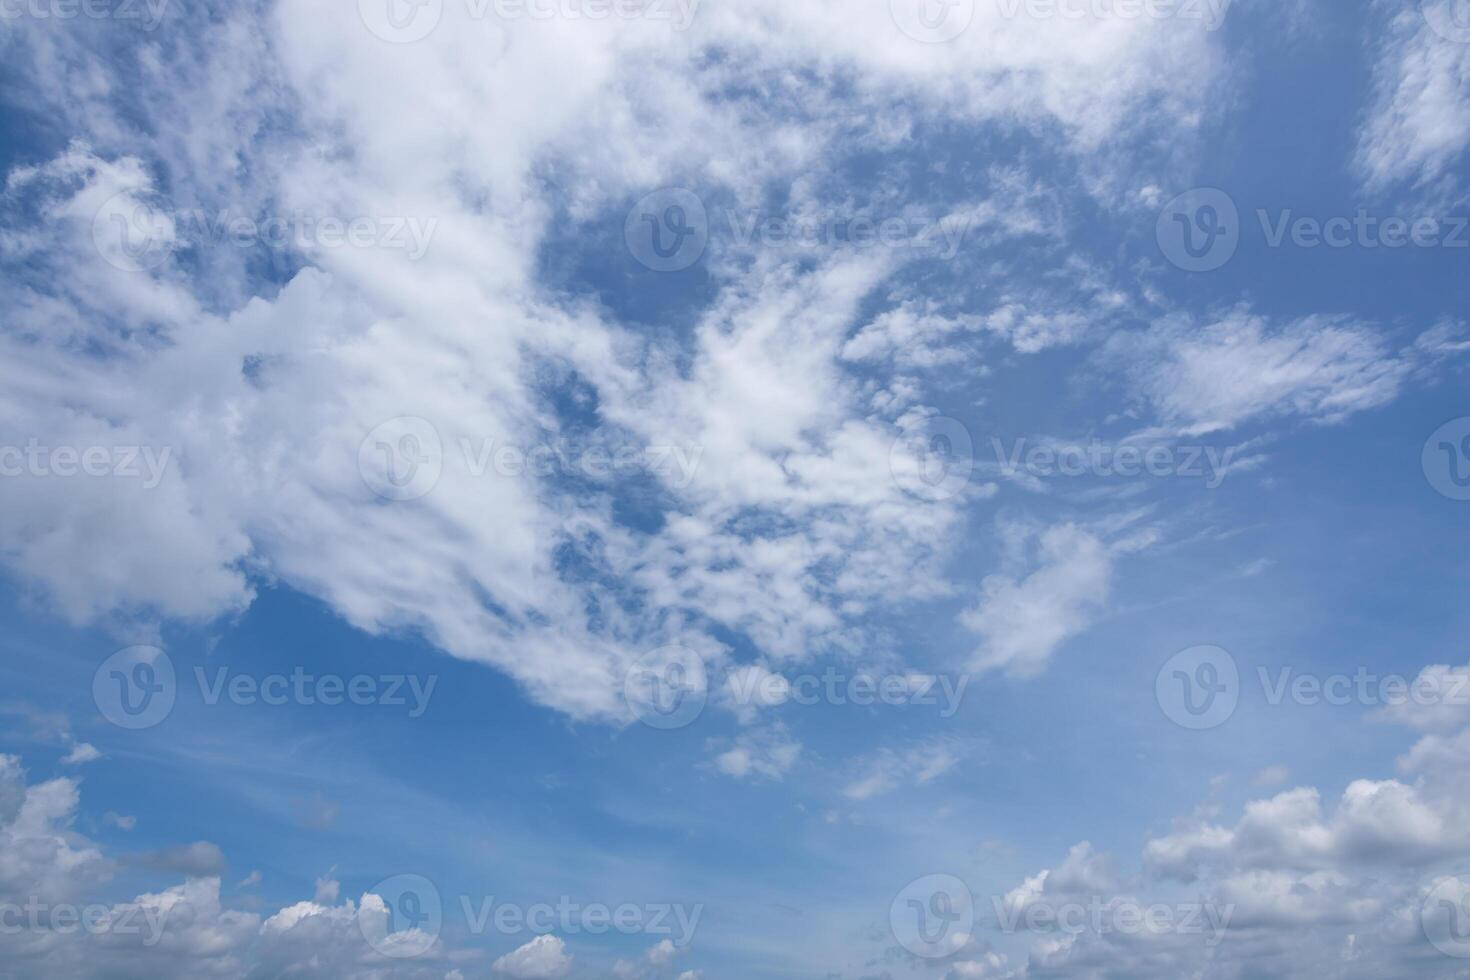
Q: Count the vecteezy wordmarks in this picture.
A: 15